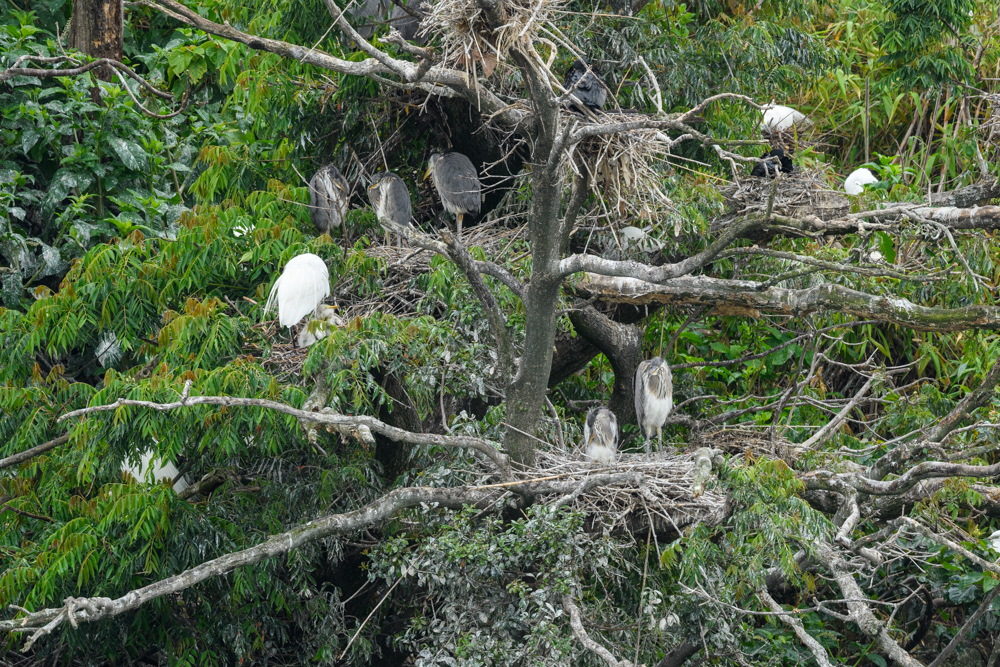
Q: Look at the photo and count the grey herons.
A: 5